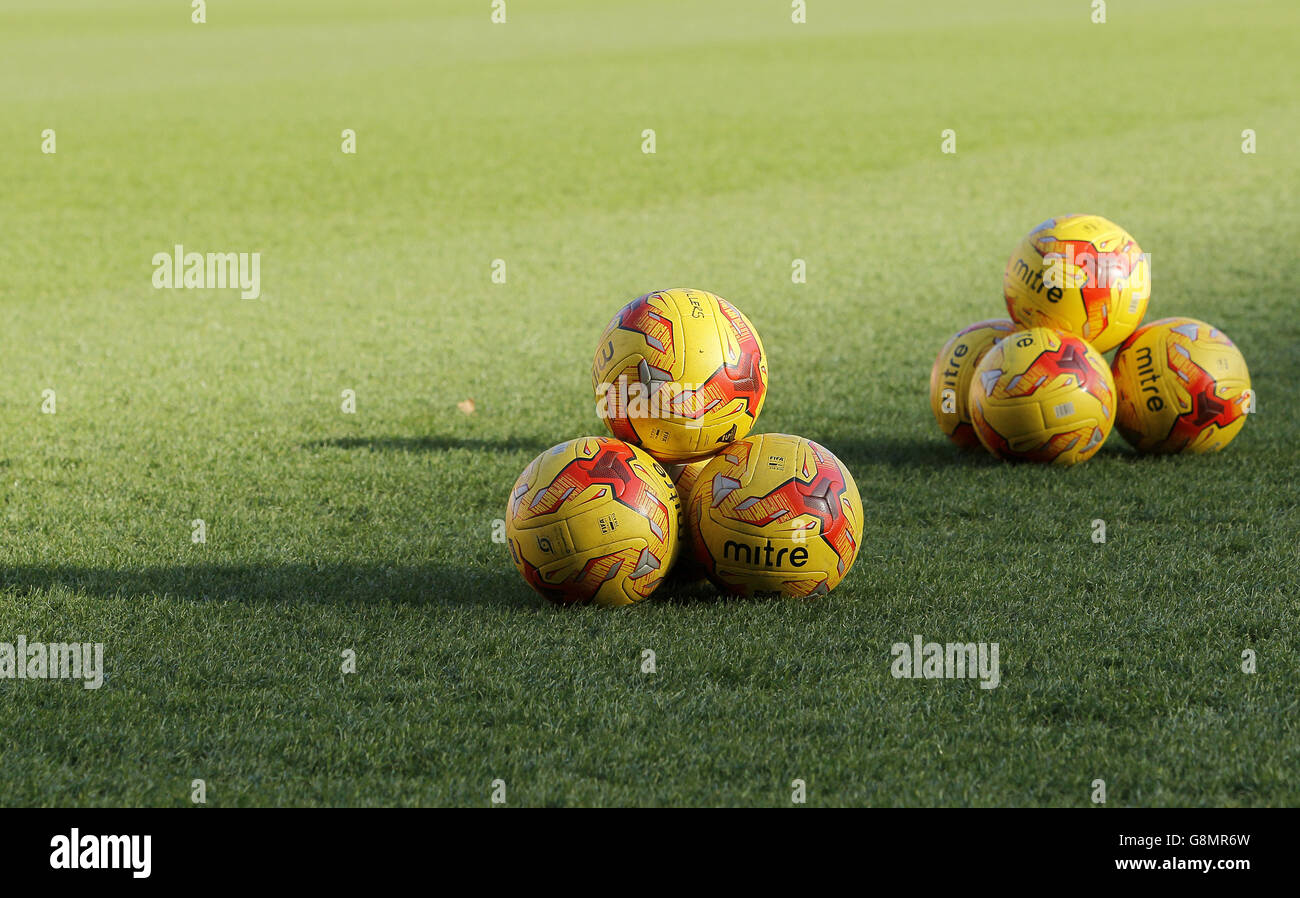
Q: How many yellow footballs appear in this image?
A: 8